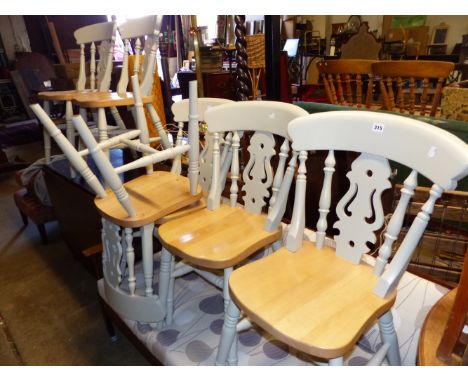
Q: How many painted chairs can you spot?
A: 6